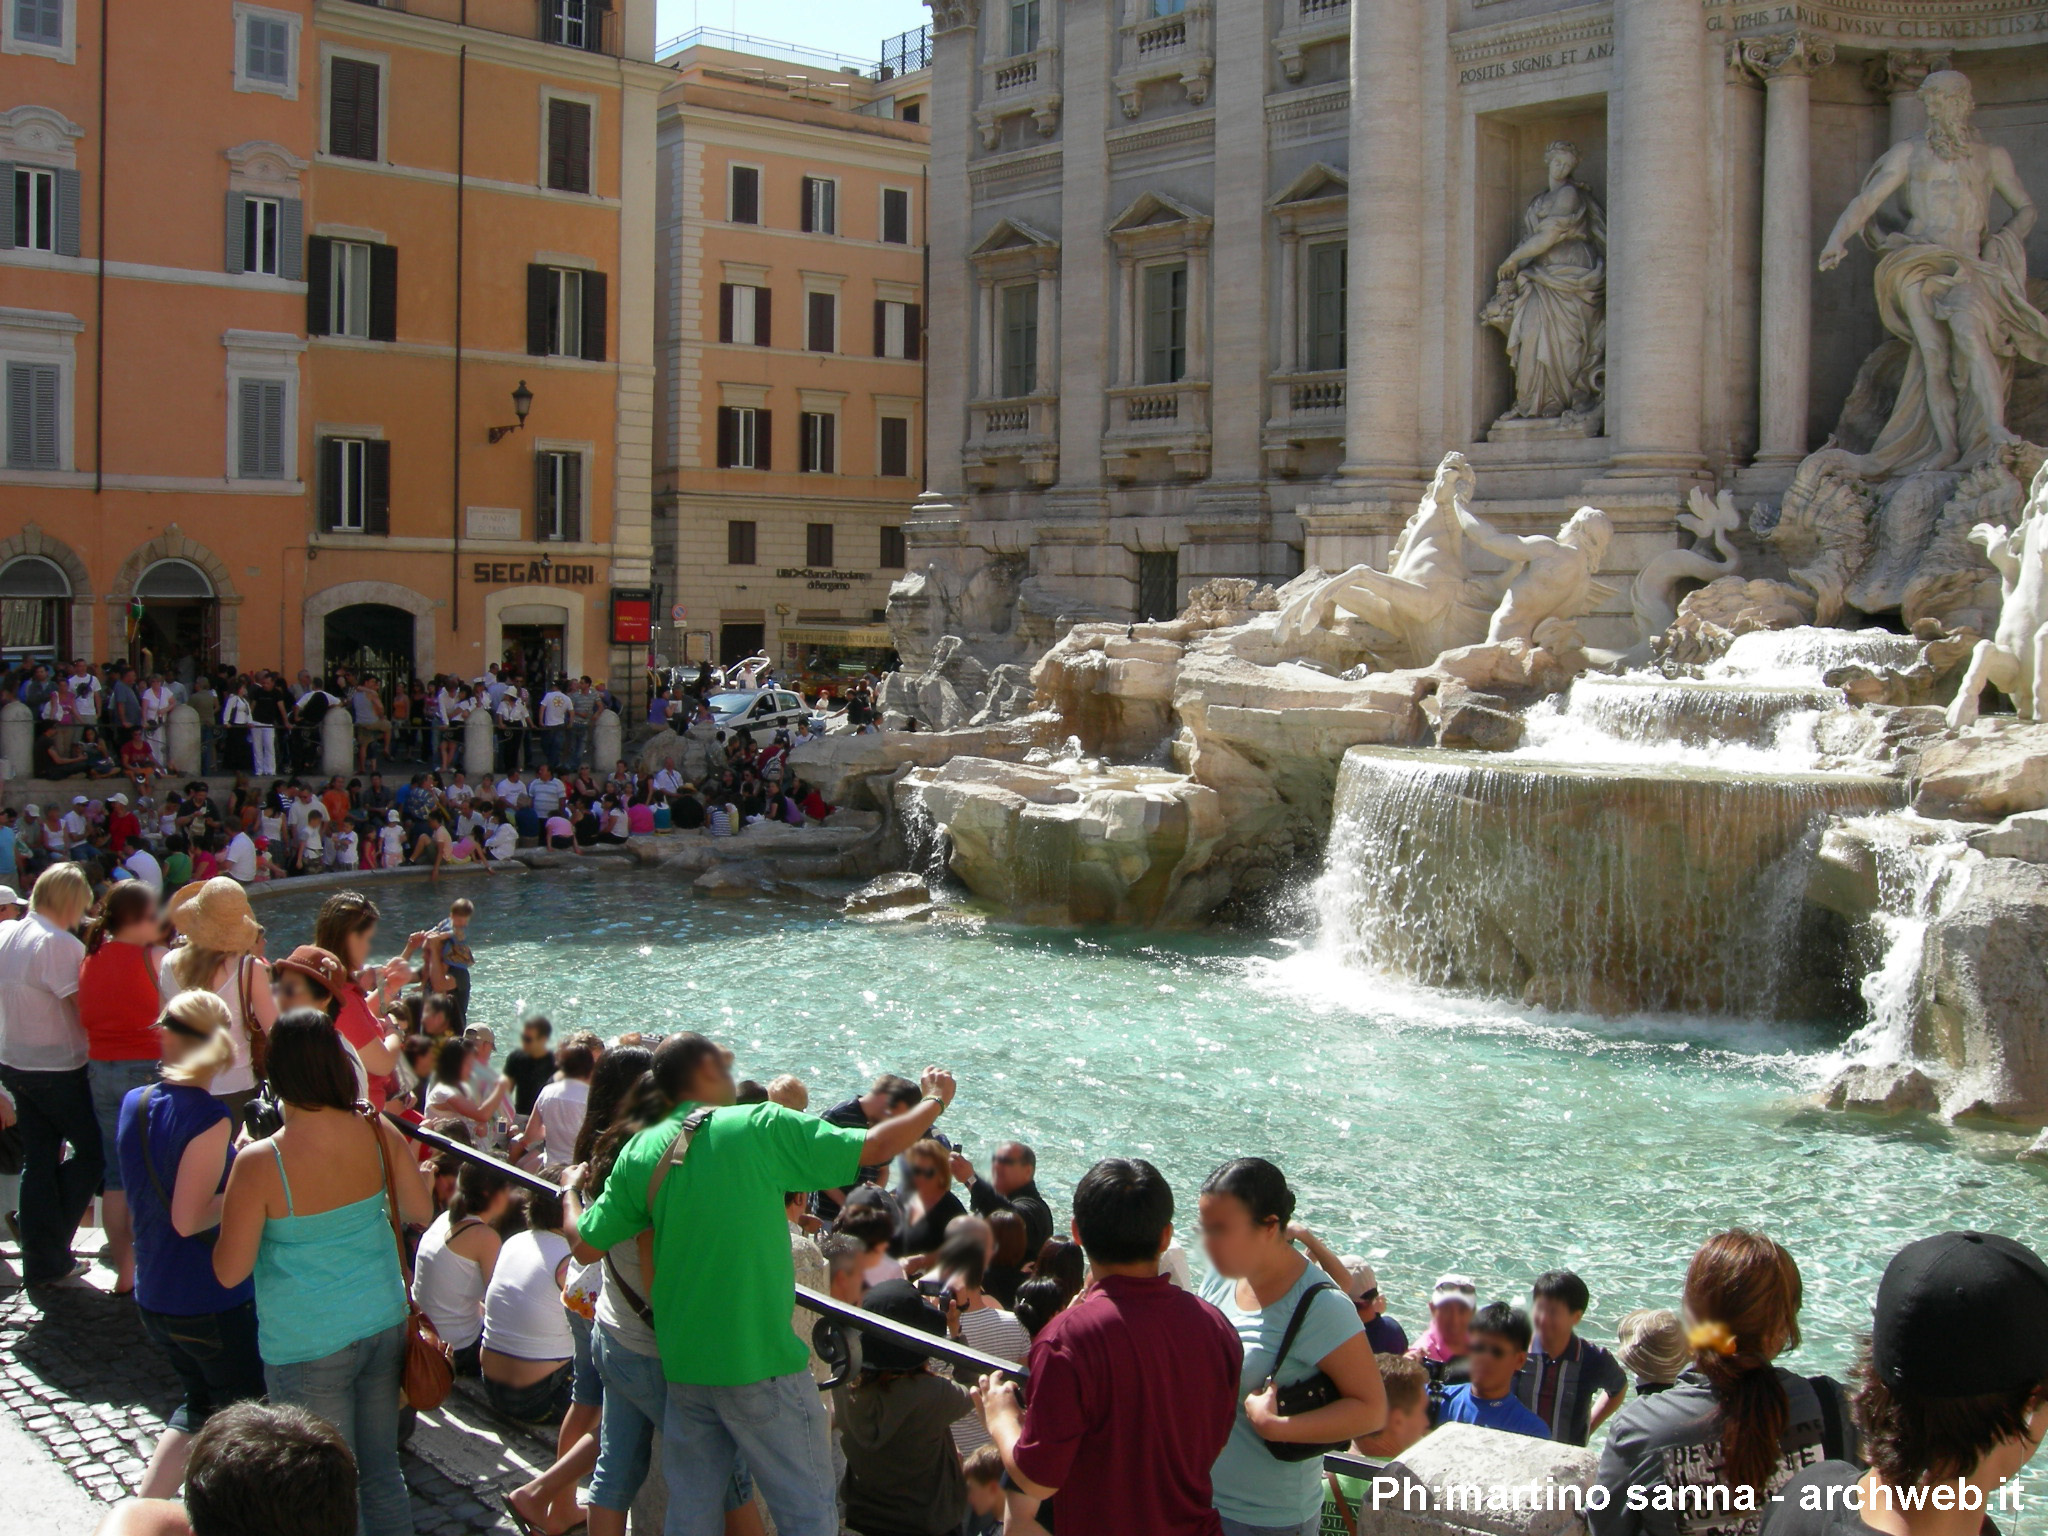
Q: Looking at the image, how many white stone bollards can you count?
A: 5